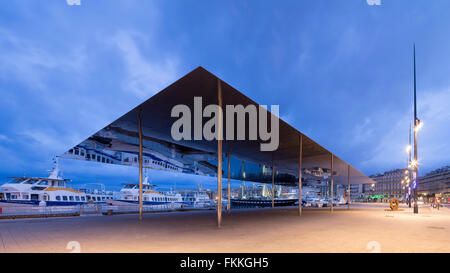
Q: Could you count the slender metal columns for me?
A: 7